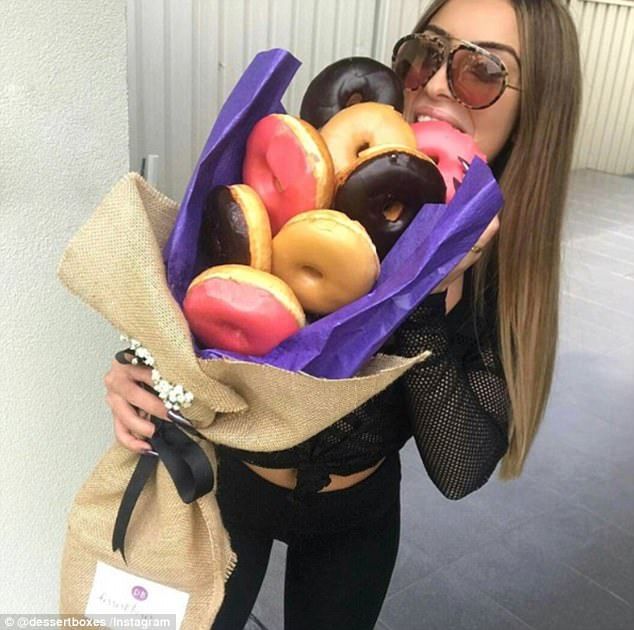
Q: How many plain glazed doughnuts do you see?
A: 2